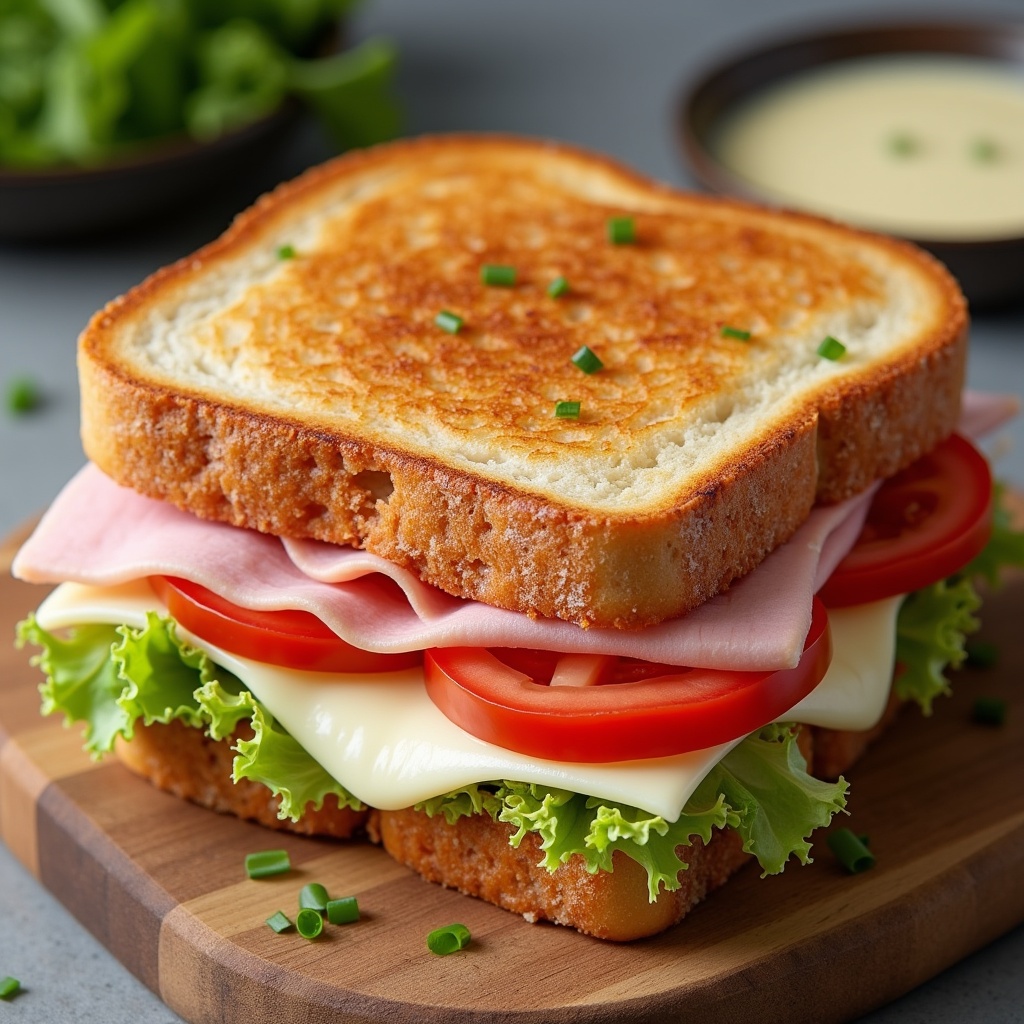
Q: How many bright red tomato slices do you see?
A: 3